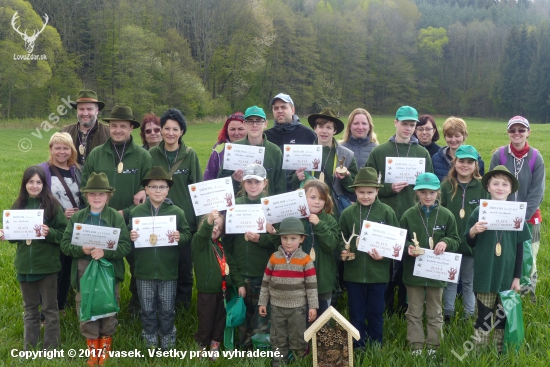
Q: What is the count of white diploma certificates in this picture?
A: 12